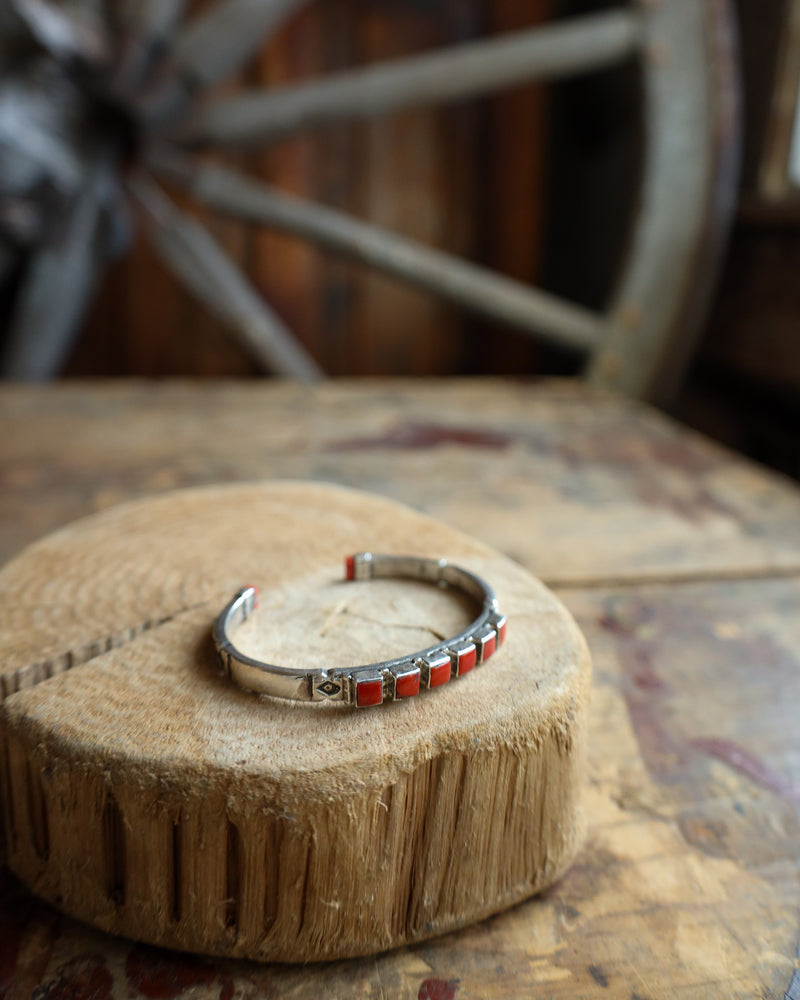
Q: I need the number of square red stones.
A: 6